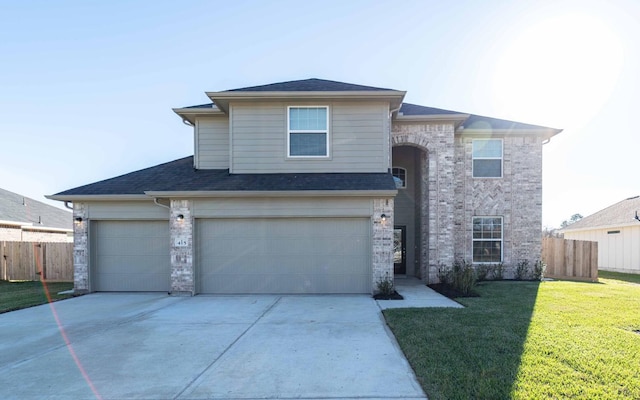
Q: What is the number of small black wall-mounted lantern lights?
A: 3